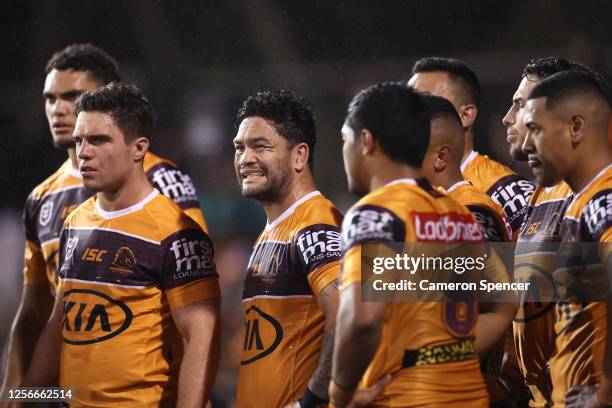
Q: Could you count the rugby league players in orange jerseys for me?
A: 8